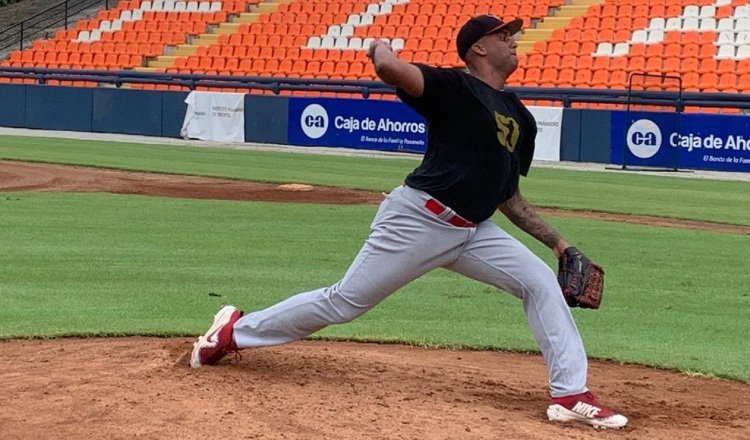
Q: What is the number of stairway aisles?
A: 2